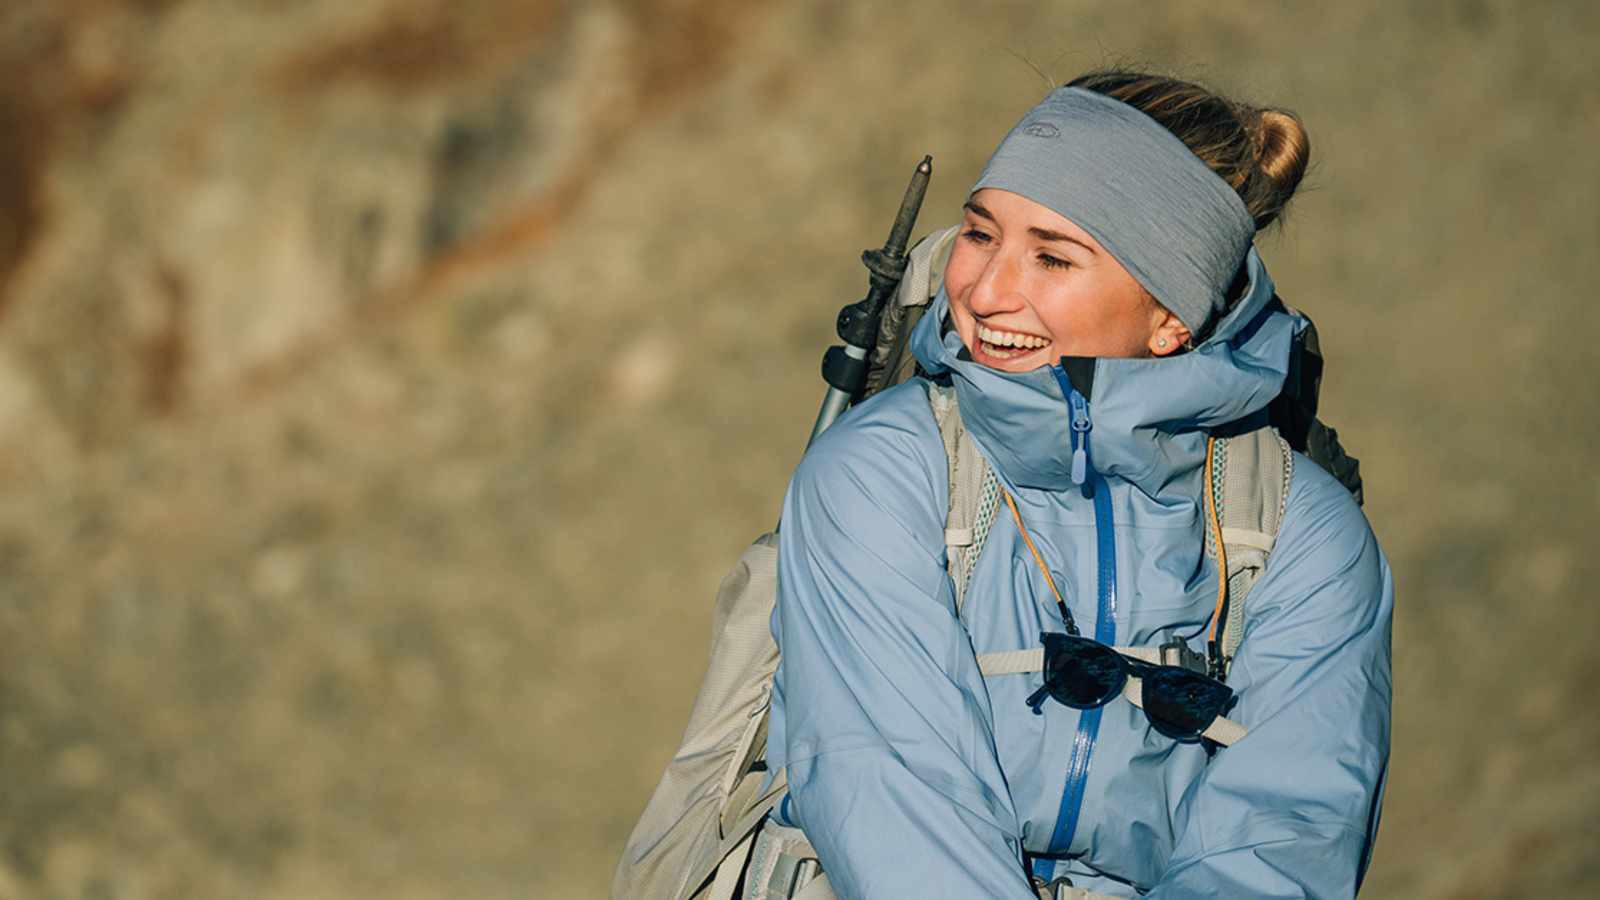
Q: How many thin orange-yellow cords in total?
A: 2